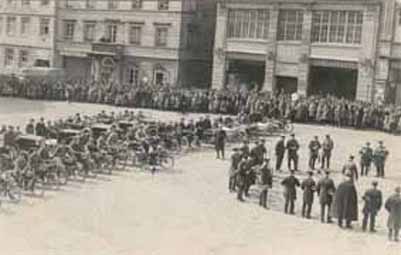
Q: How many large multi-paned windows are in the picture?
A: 3